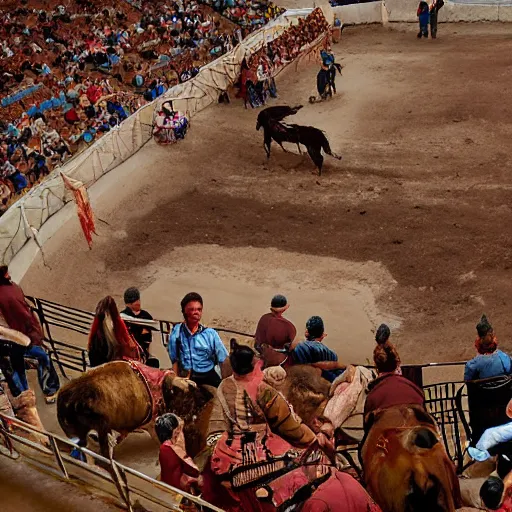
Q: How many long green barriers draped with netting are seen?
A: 0